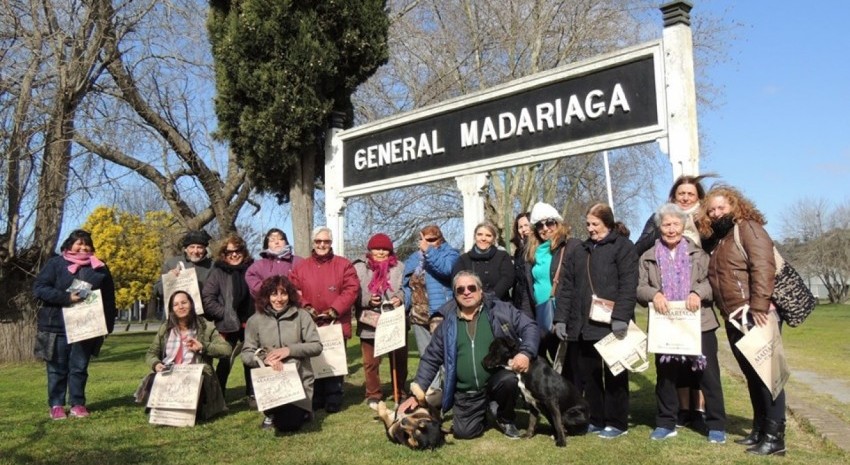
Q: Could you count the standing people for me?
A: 14